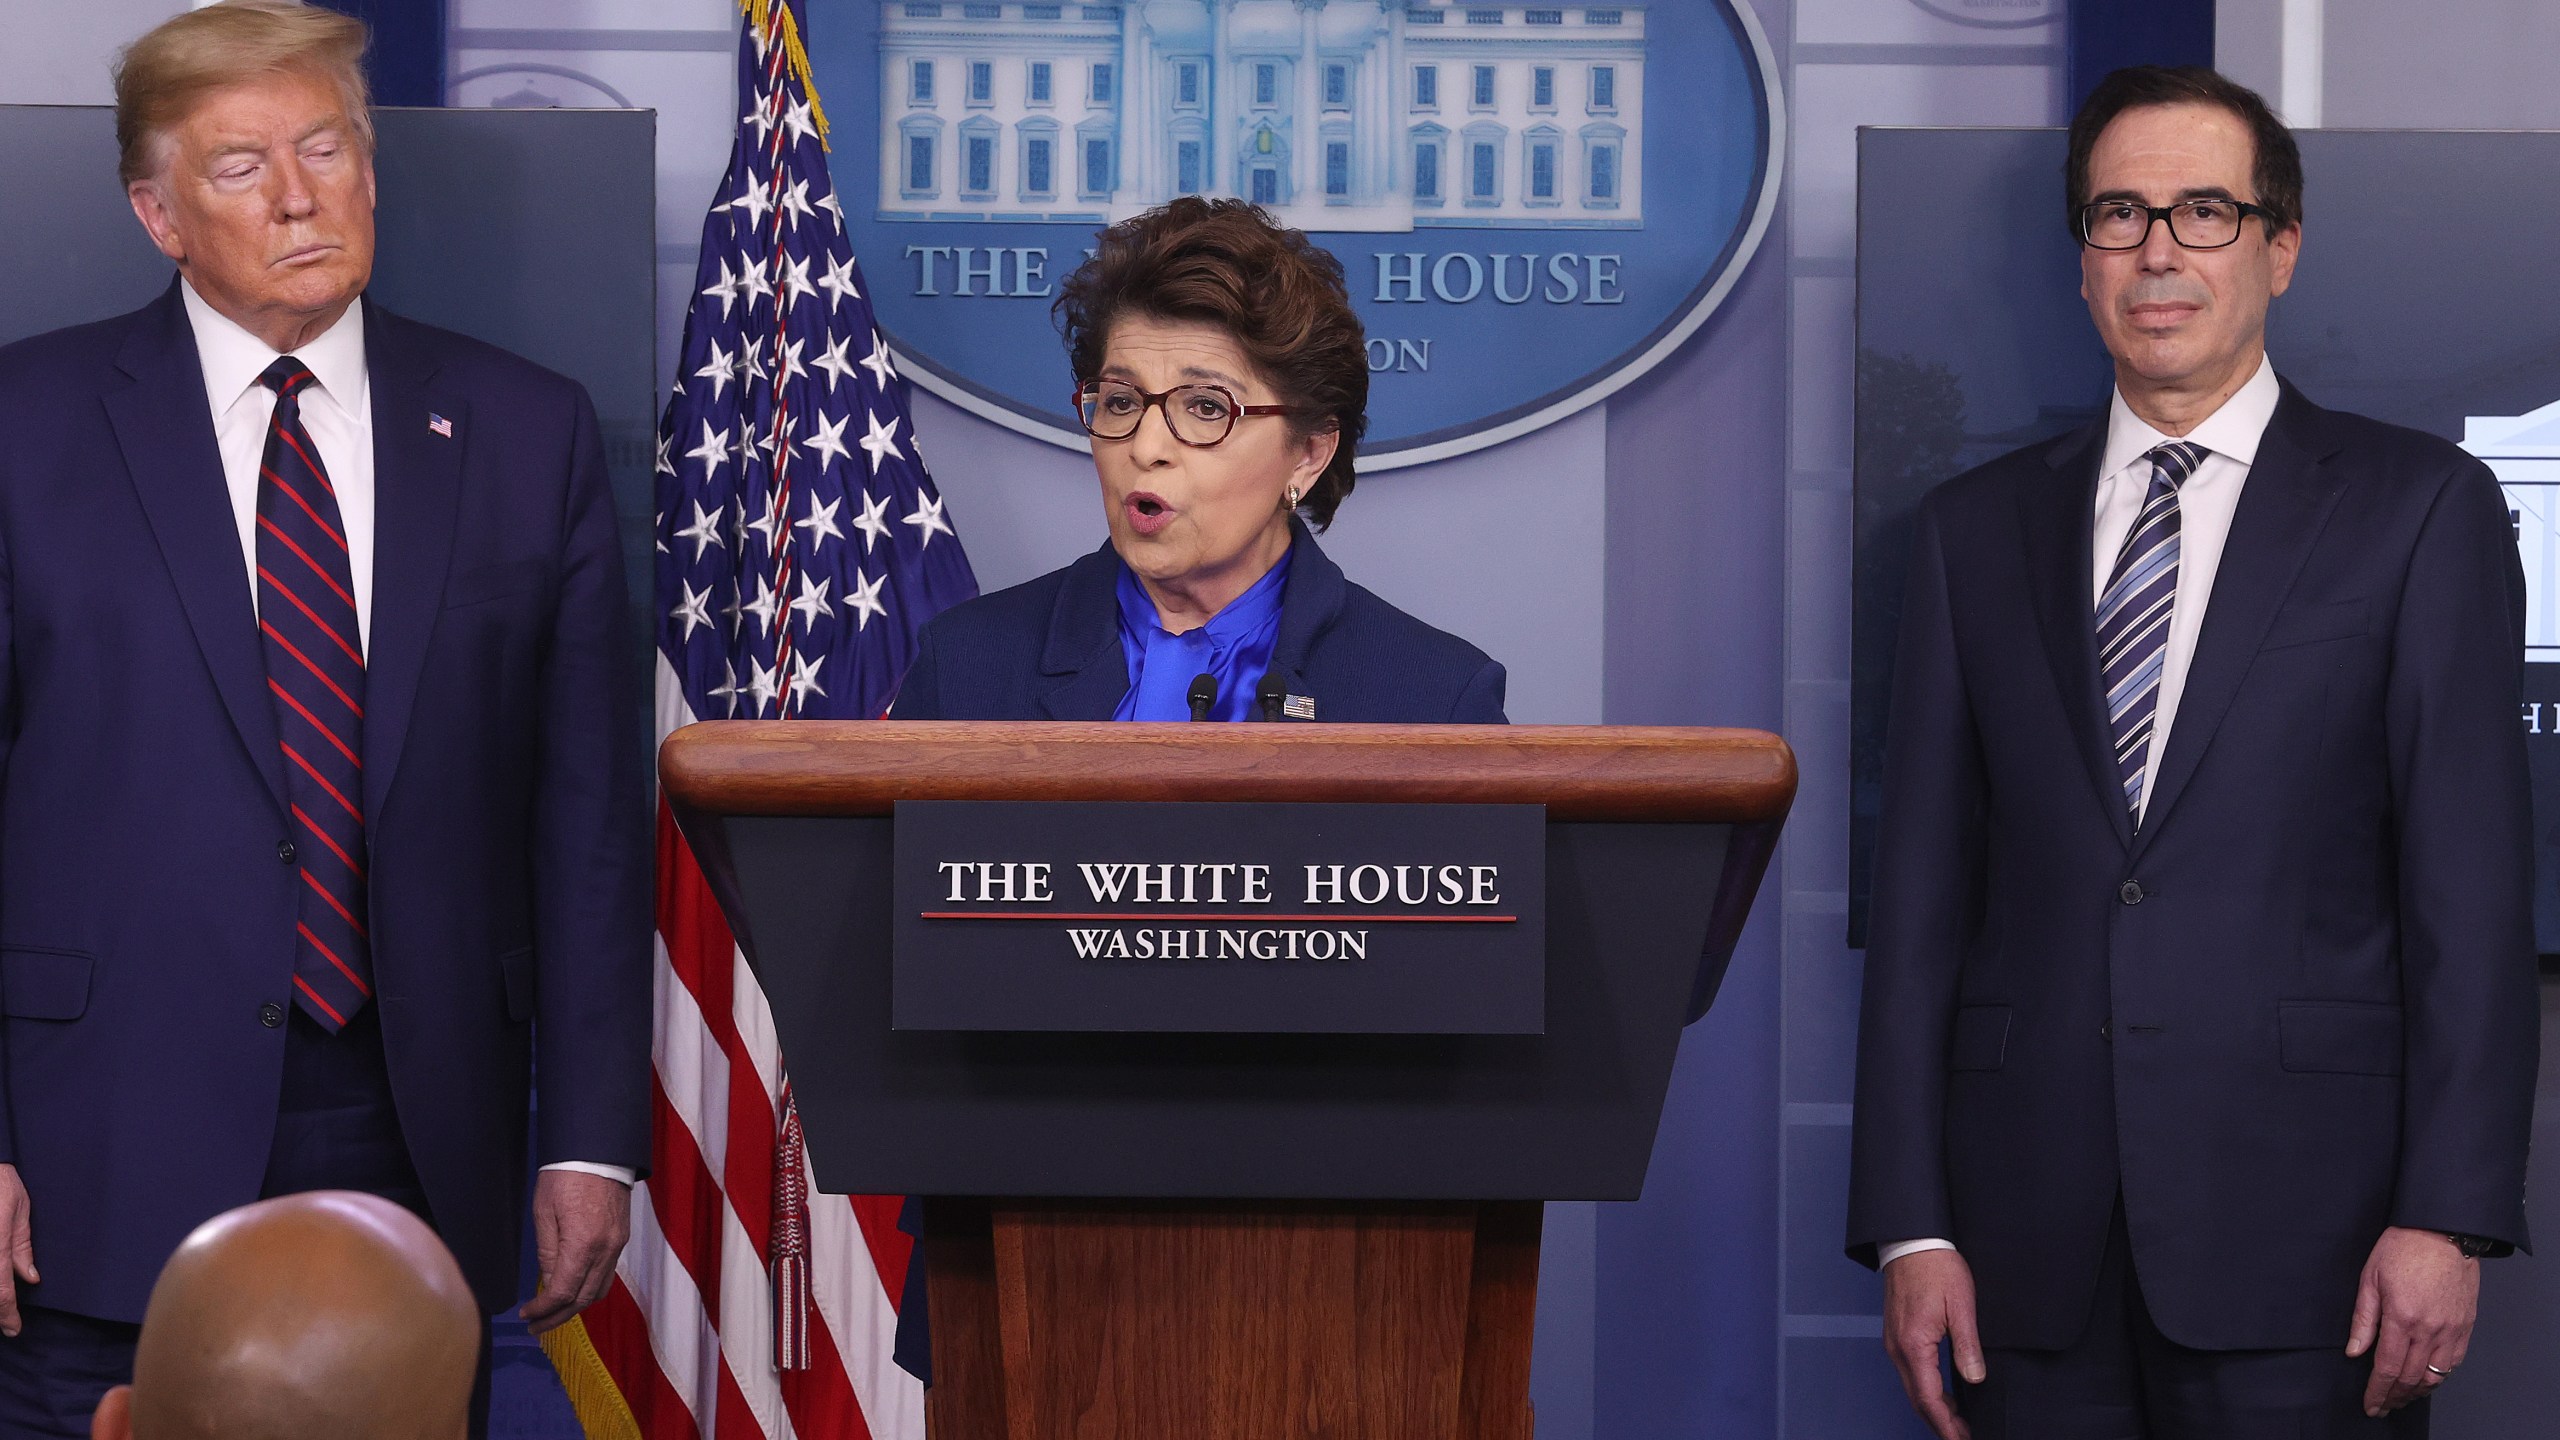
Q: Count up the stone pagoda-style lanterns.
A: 0